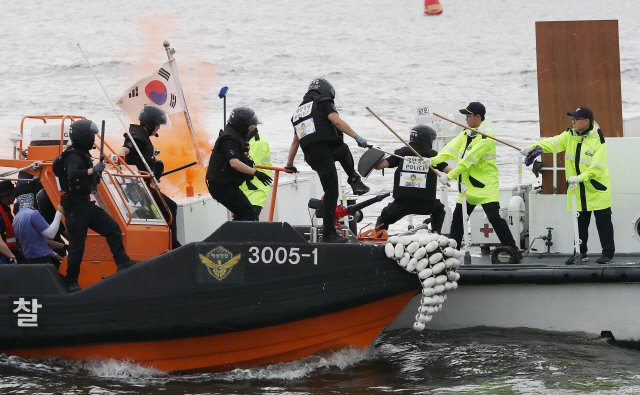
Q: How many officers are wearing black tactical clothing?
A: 5